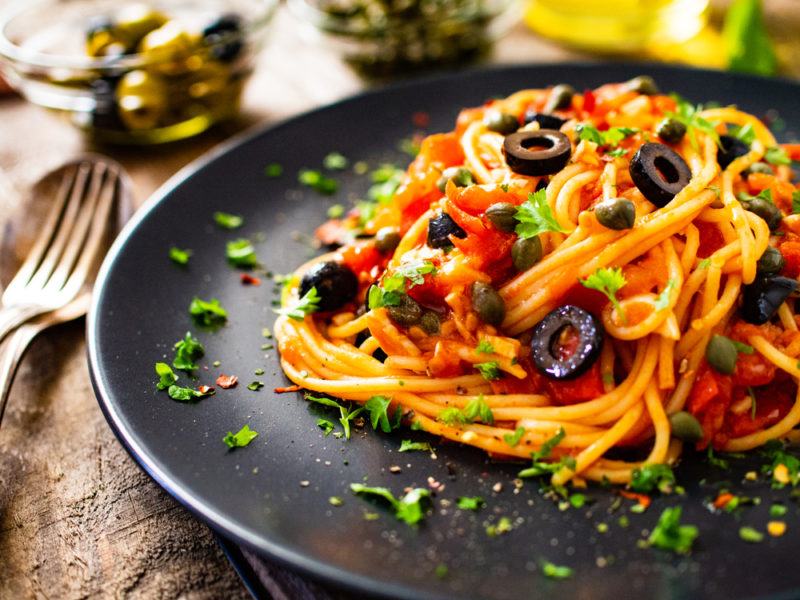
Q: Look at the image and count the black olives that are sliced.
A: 3